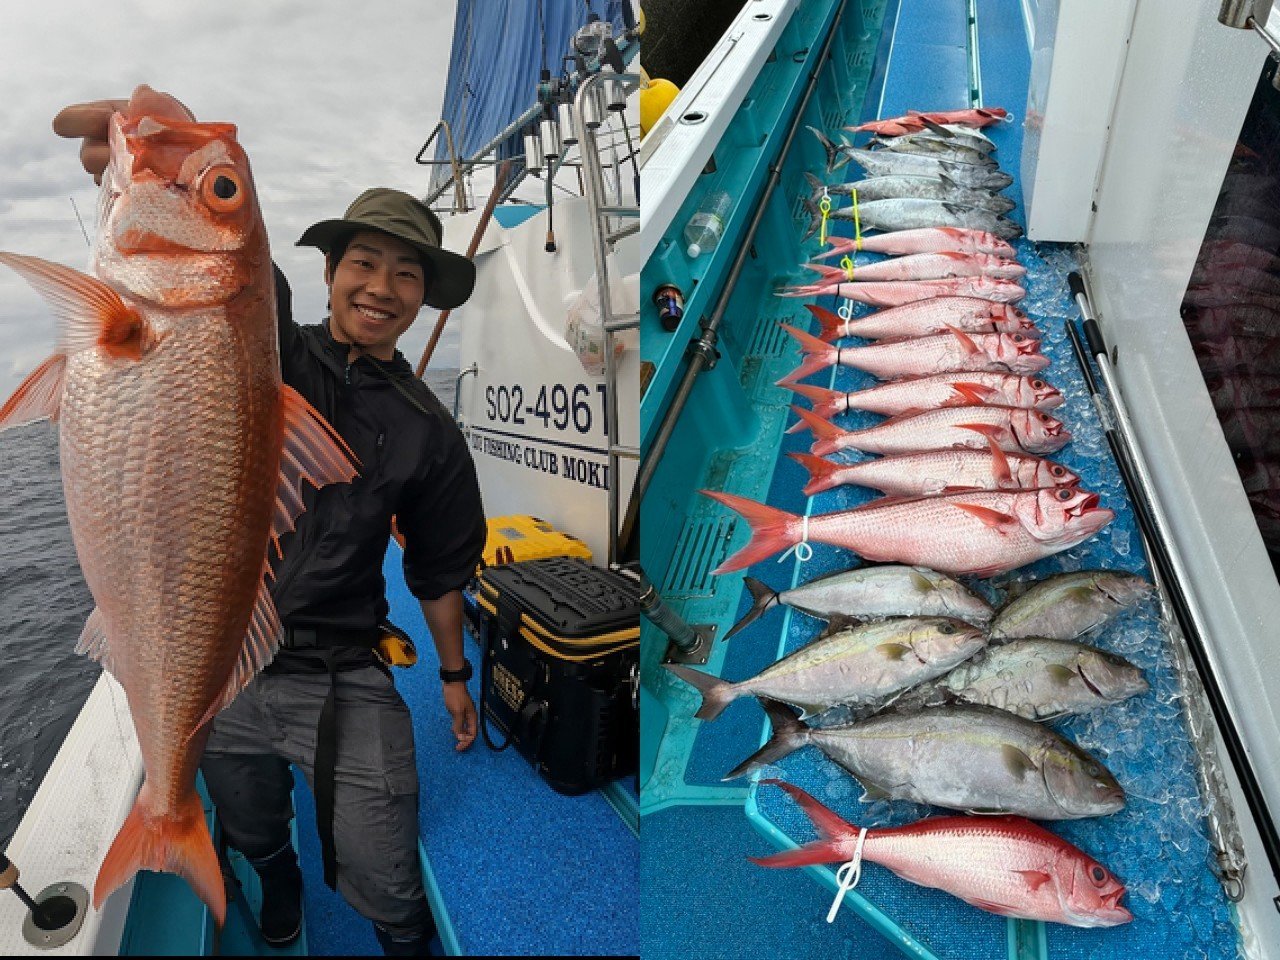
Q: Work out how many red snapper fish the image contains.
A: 12